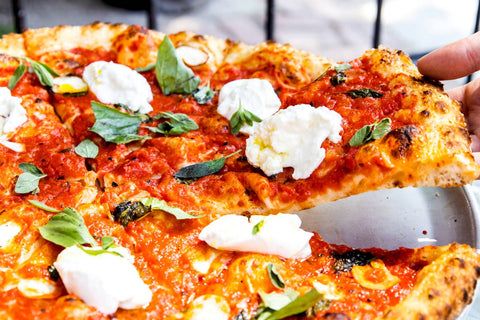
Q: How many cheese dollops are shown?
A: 6